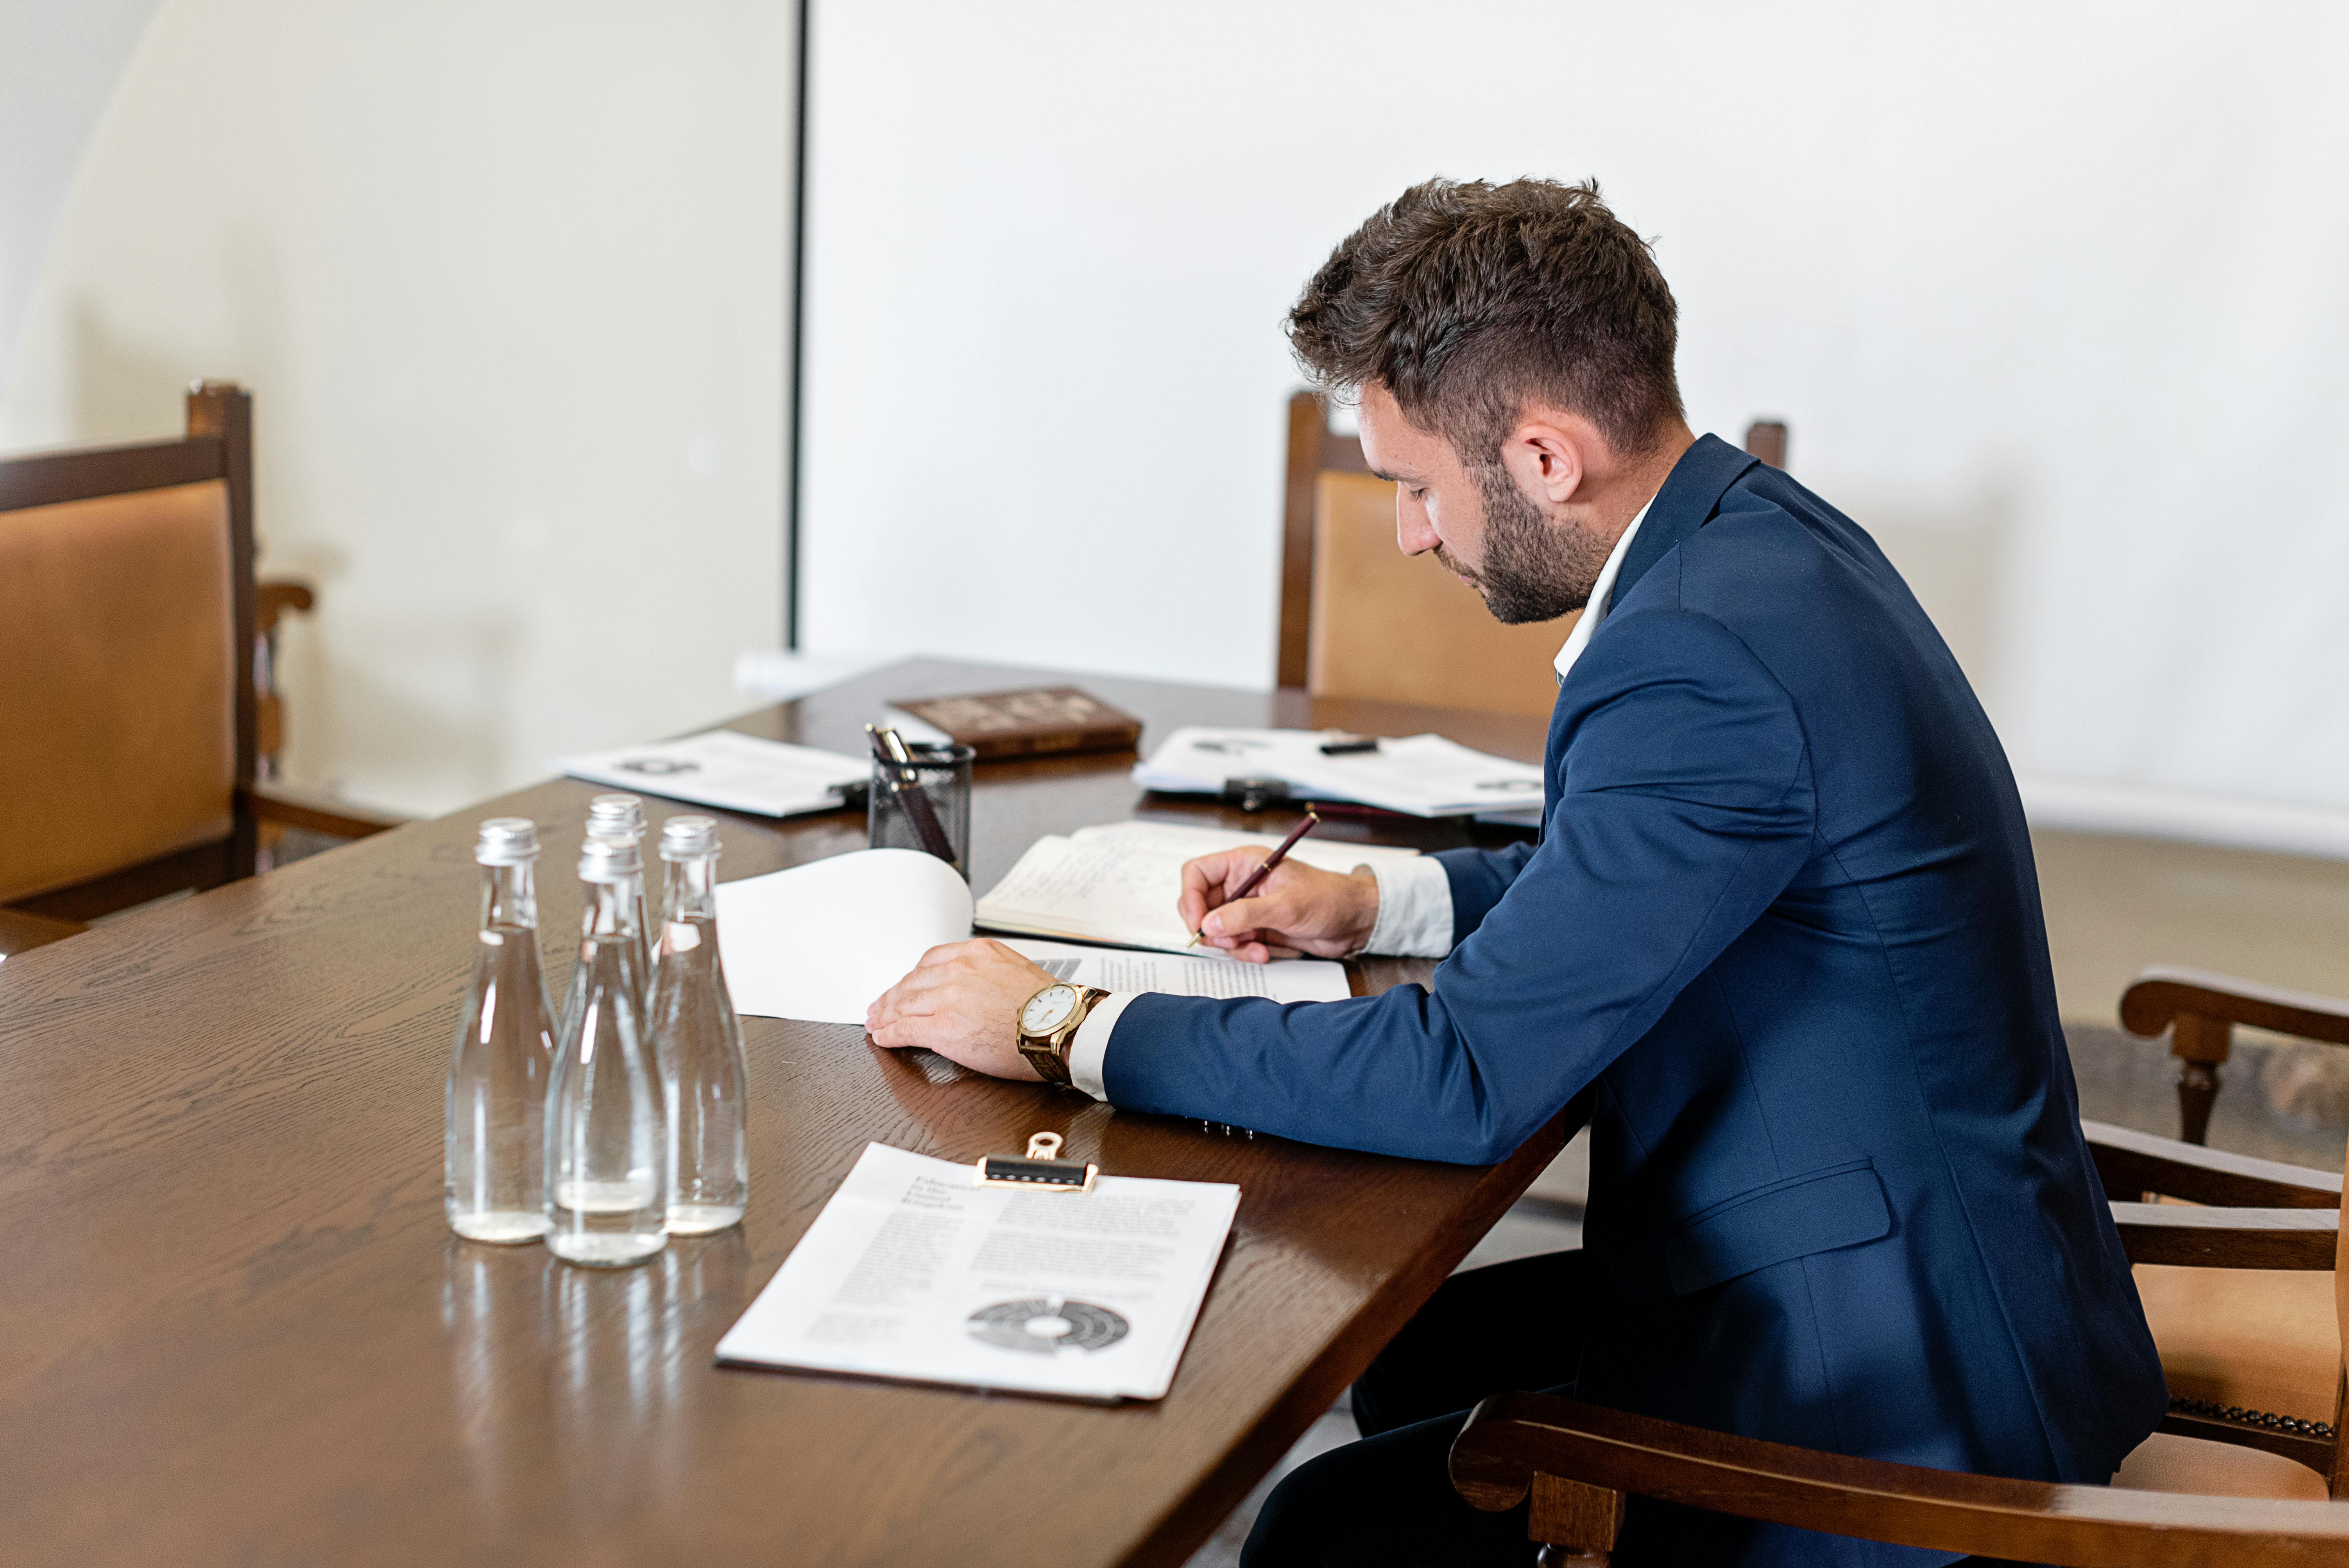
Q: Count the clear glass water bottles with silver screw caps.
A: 4